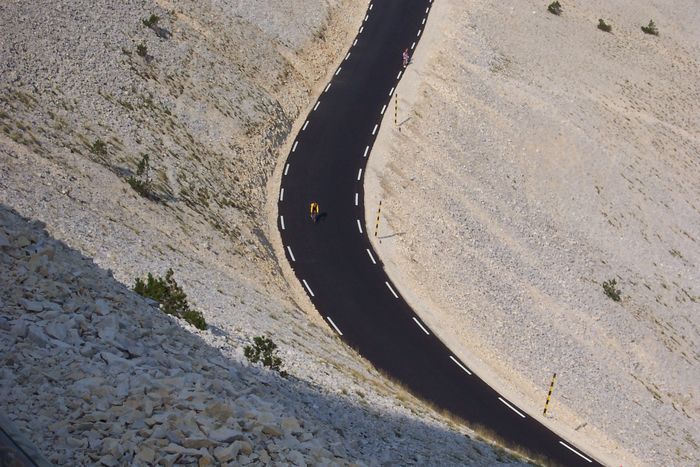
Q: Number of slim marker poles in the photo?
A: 3